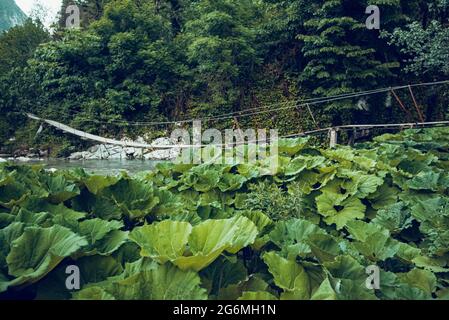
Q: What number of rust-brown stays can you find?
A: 2